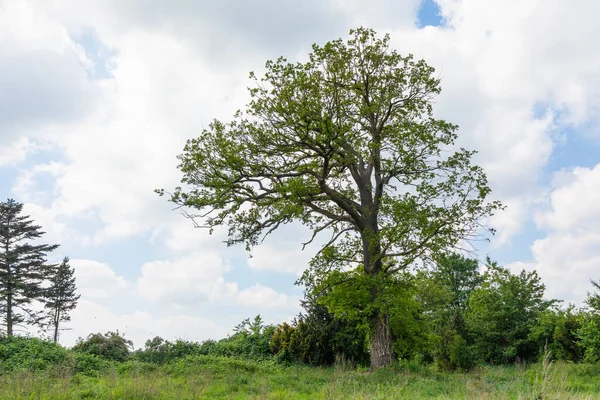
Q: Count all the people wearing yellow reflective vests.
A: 0